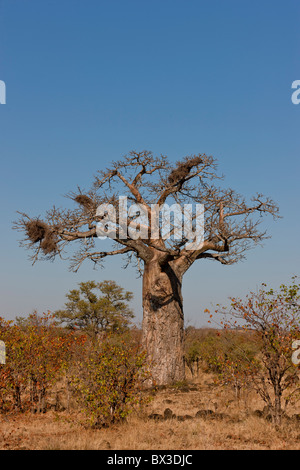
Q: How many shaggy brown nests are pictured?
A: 3